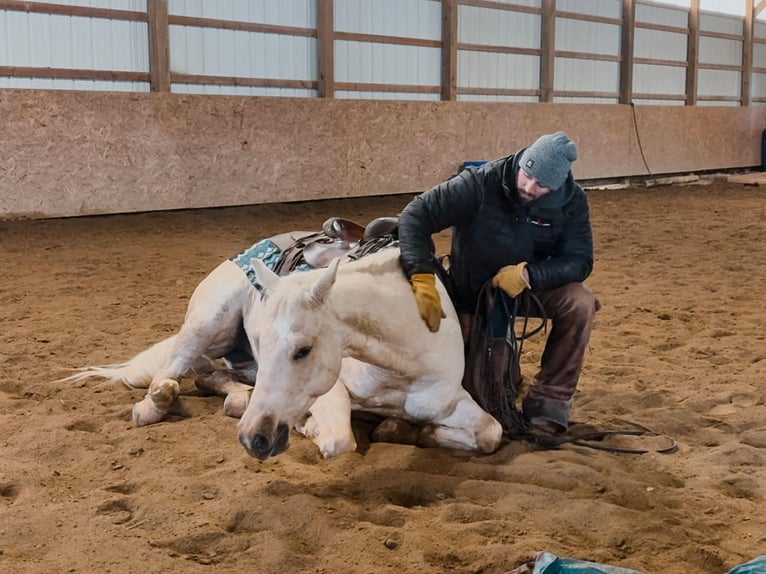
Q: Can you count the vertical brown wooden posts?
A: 7